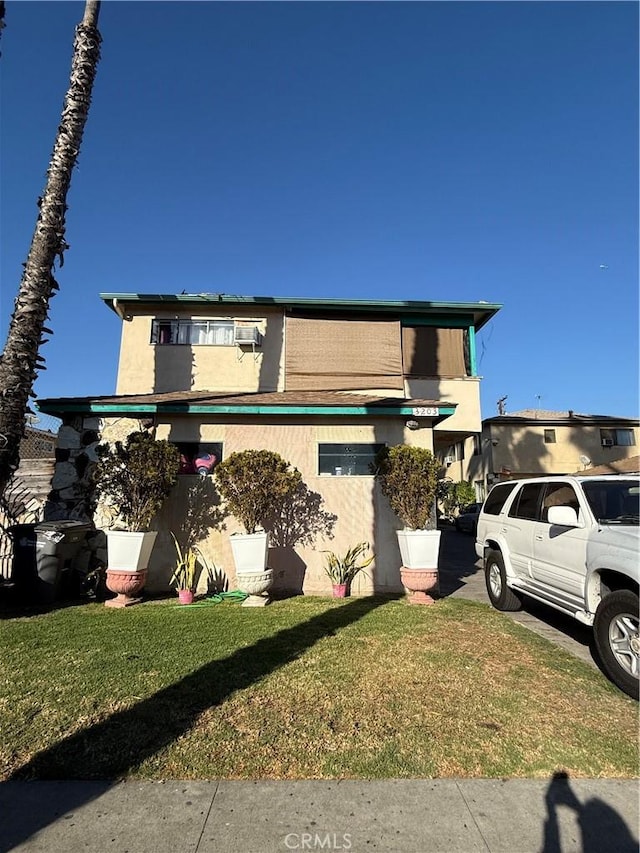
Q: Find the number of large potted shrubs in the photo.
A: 3